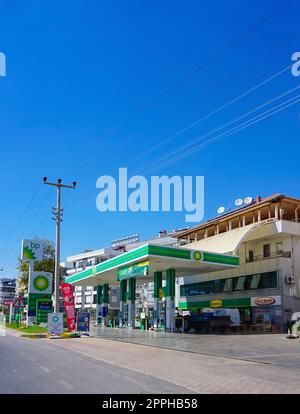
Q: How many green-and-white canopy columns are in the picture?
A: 6